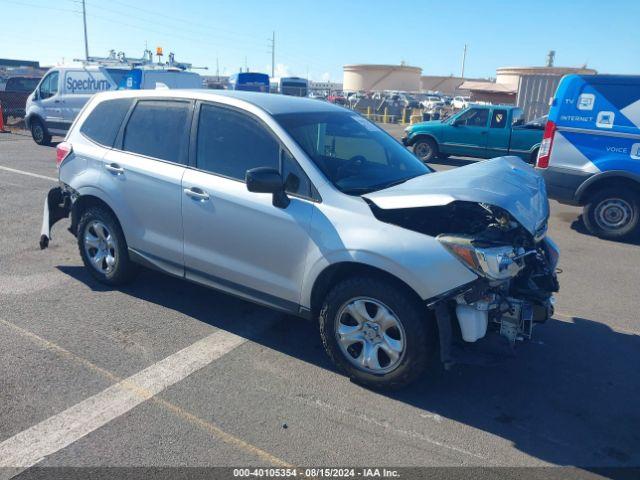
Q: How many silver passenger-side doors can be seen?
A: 2